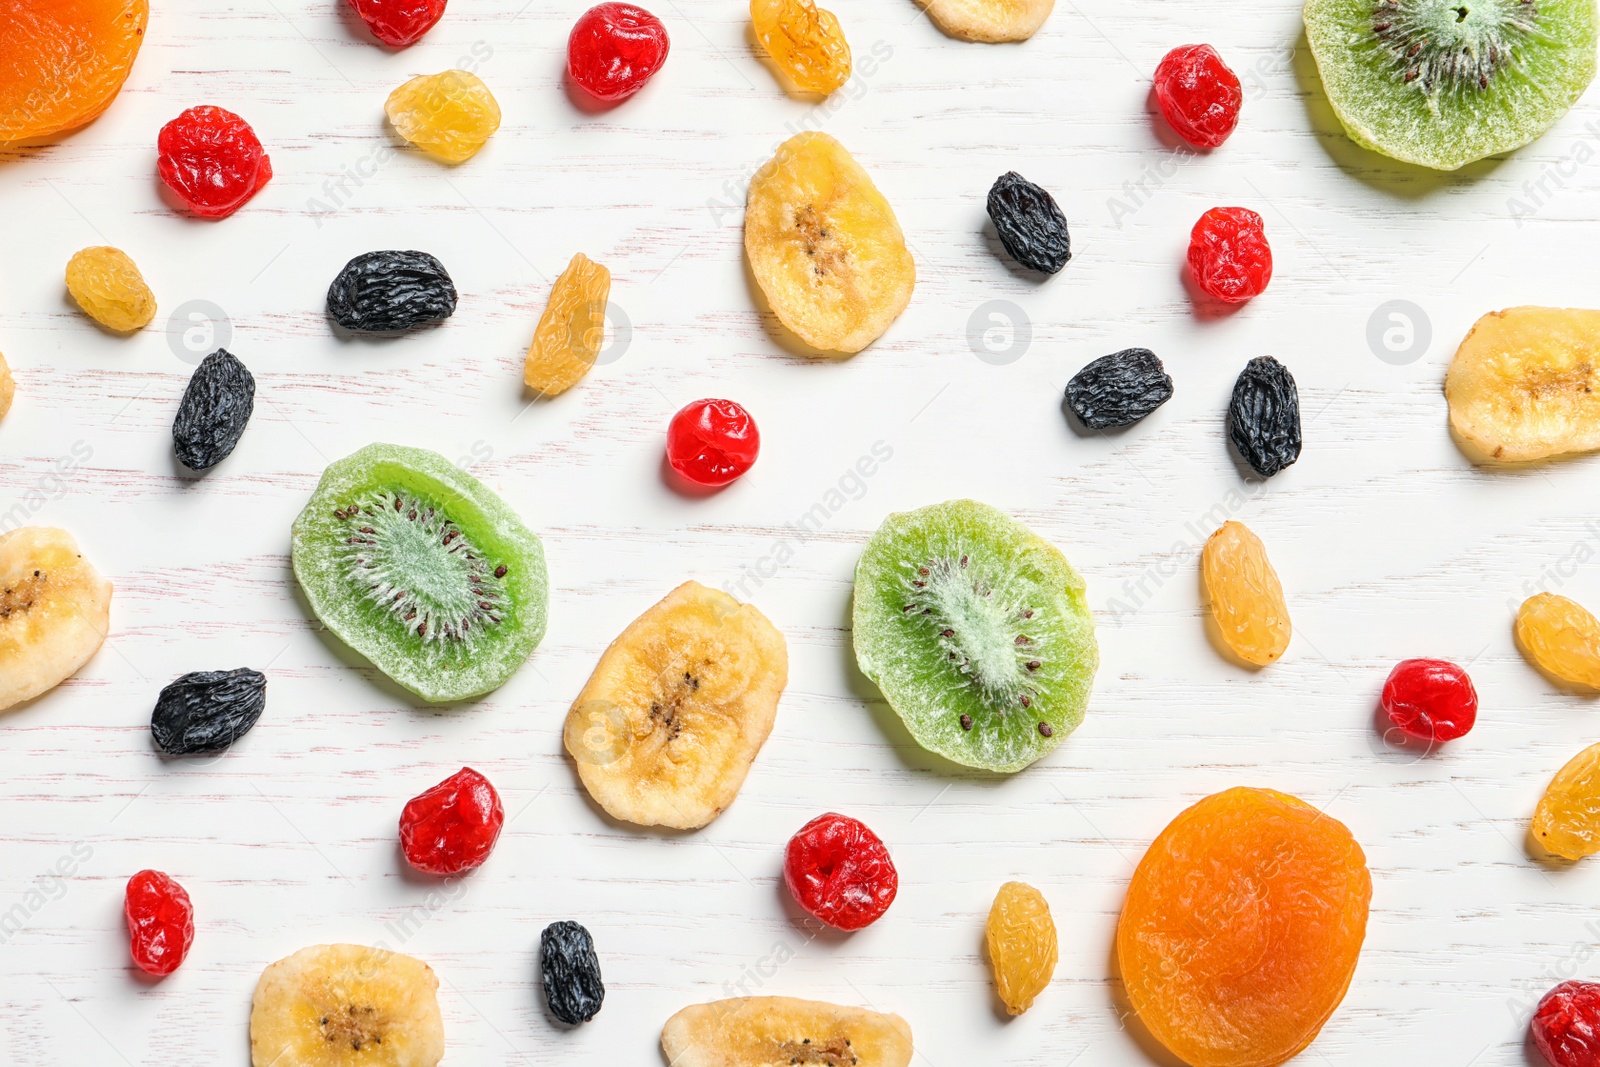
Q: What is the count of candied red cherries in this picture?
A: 11